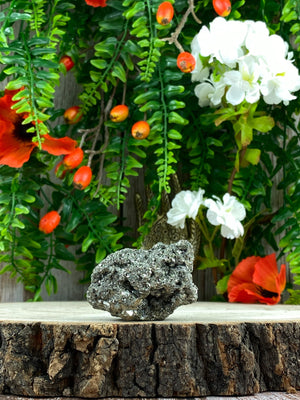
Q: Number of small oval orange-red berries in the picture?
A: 11